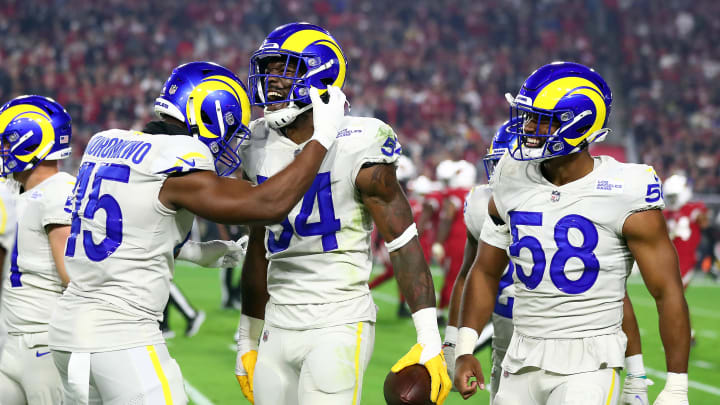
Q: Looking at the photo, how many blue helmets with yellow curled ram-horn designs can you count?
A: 5